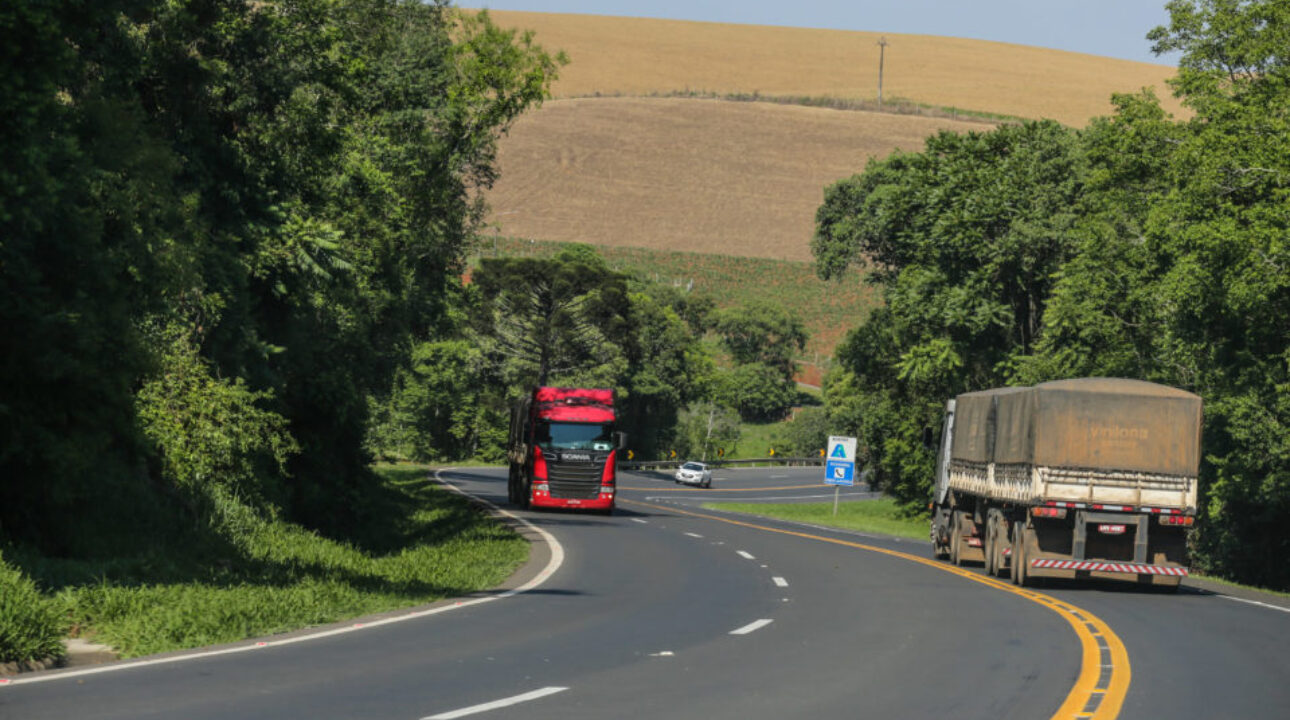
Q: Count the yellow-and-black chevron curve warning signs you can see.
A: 5